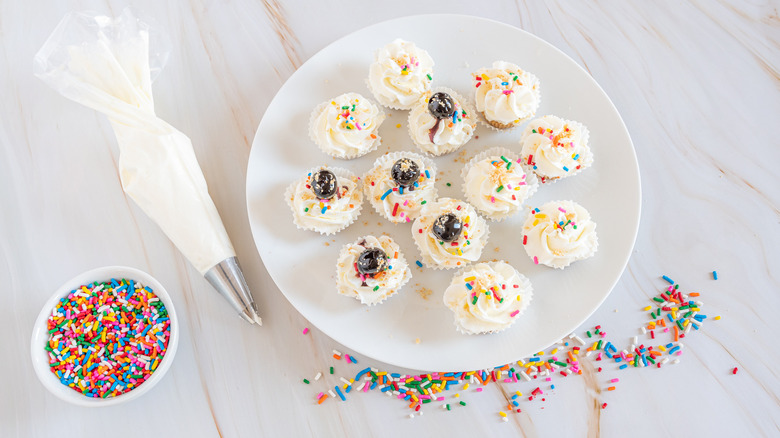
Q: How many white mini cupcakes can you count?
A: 12